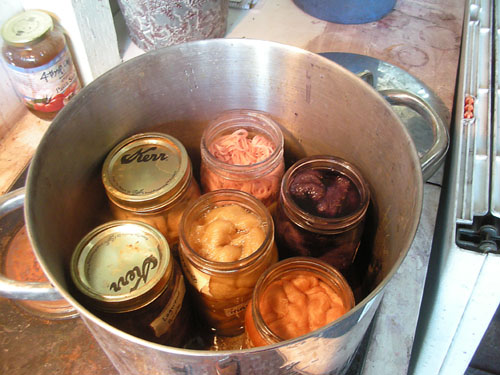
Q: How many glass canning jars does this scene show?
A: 6